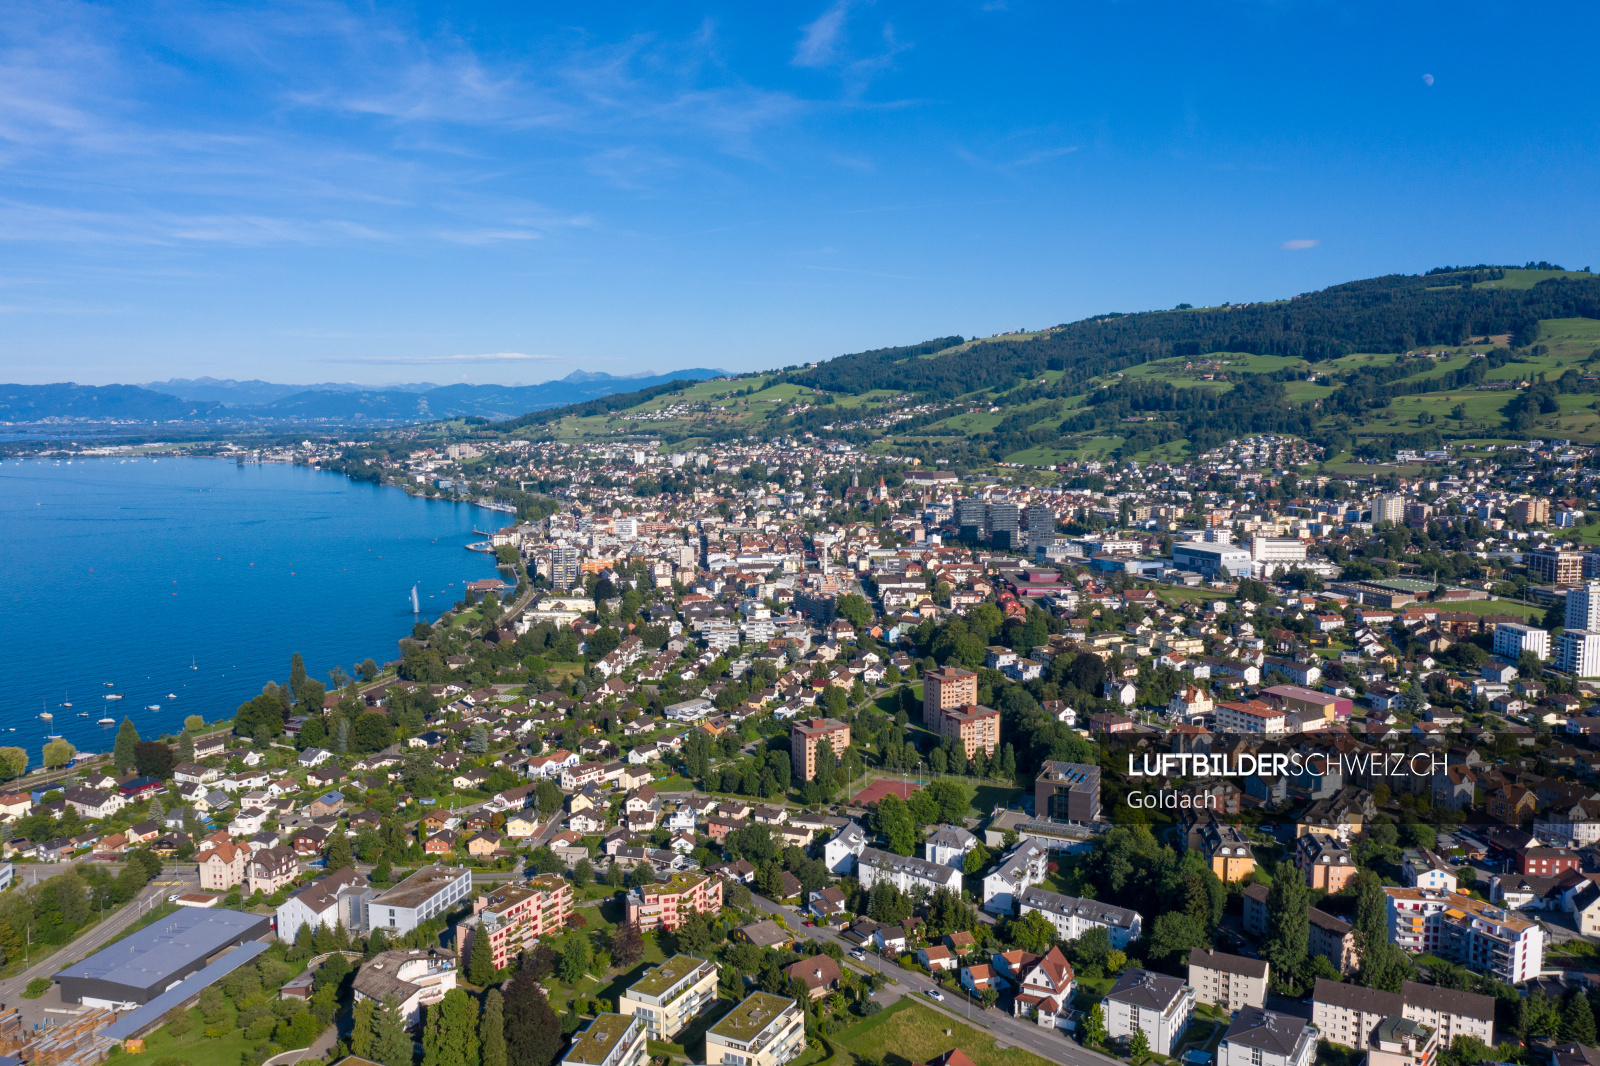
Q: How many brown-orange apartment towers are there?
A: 3